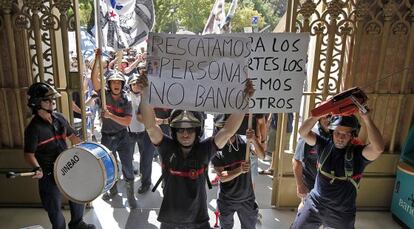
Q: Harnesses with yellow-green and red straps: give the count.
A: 1